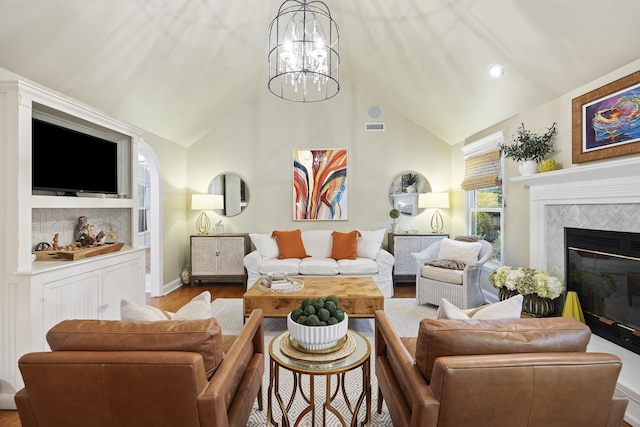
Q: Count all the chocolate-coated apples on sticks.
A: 0